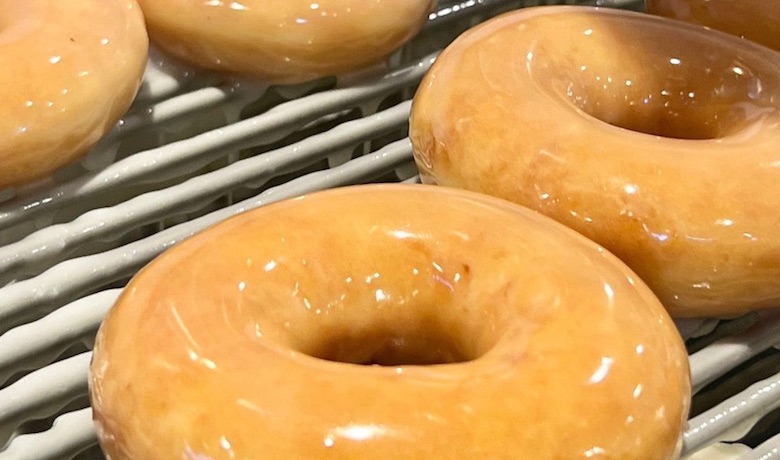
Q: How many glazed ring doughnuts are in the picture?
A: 5